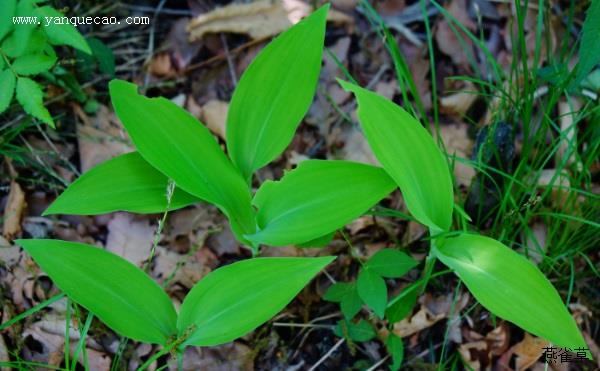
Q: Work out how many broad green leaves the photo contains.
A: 8